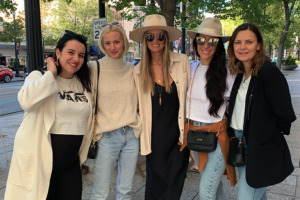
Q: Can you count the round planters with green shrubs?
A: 1